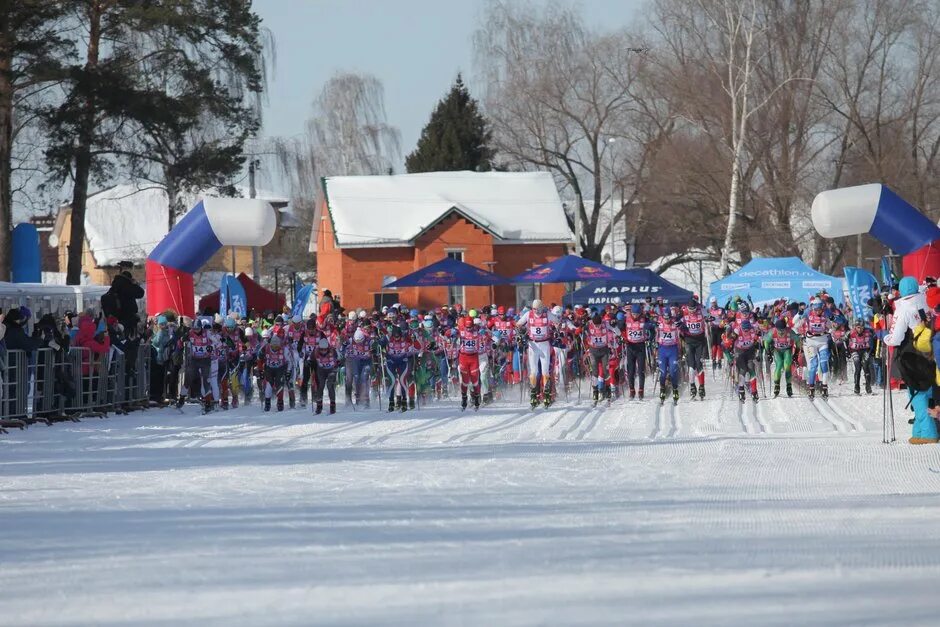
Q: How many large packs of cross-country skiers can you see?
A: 1